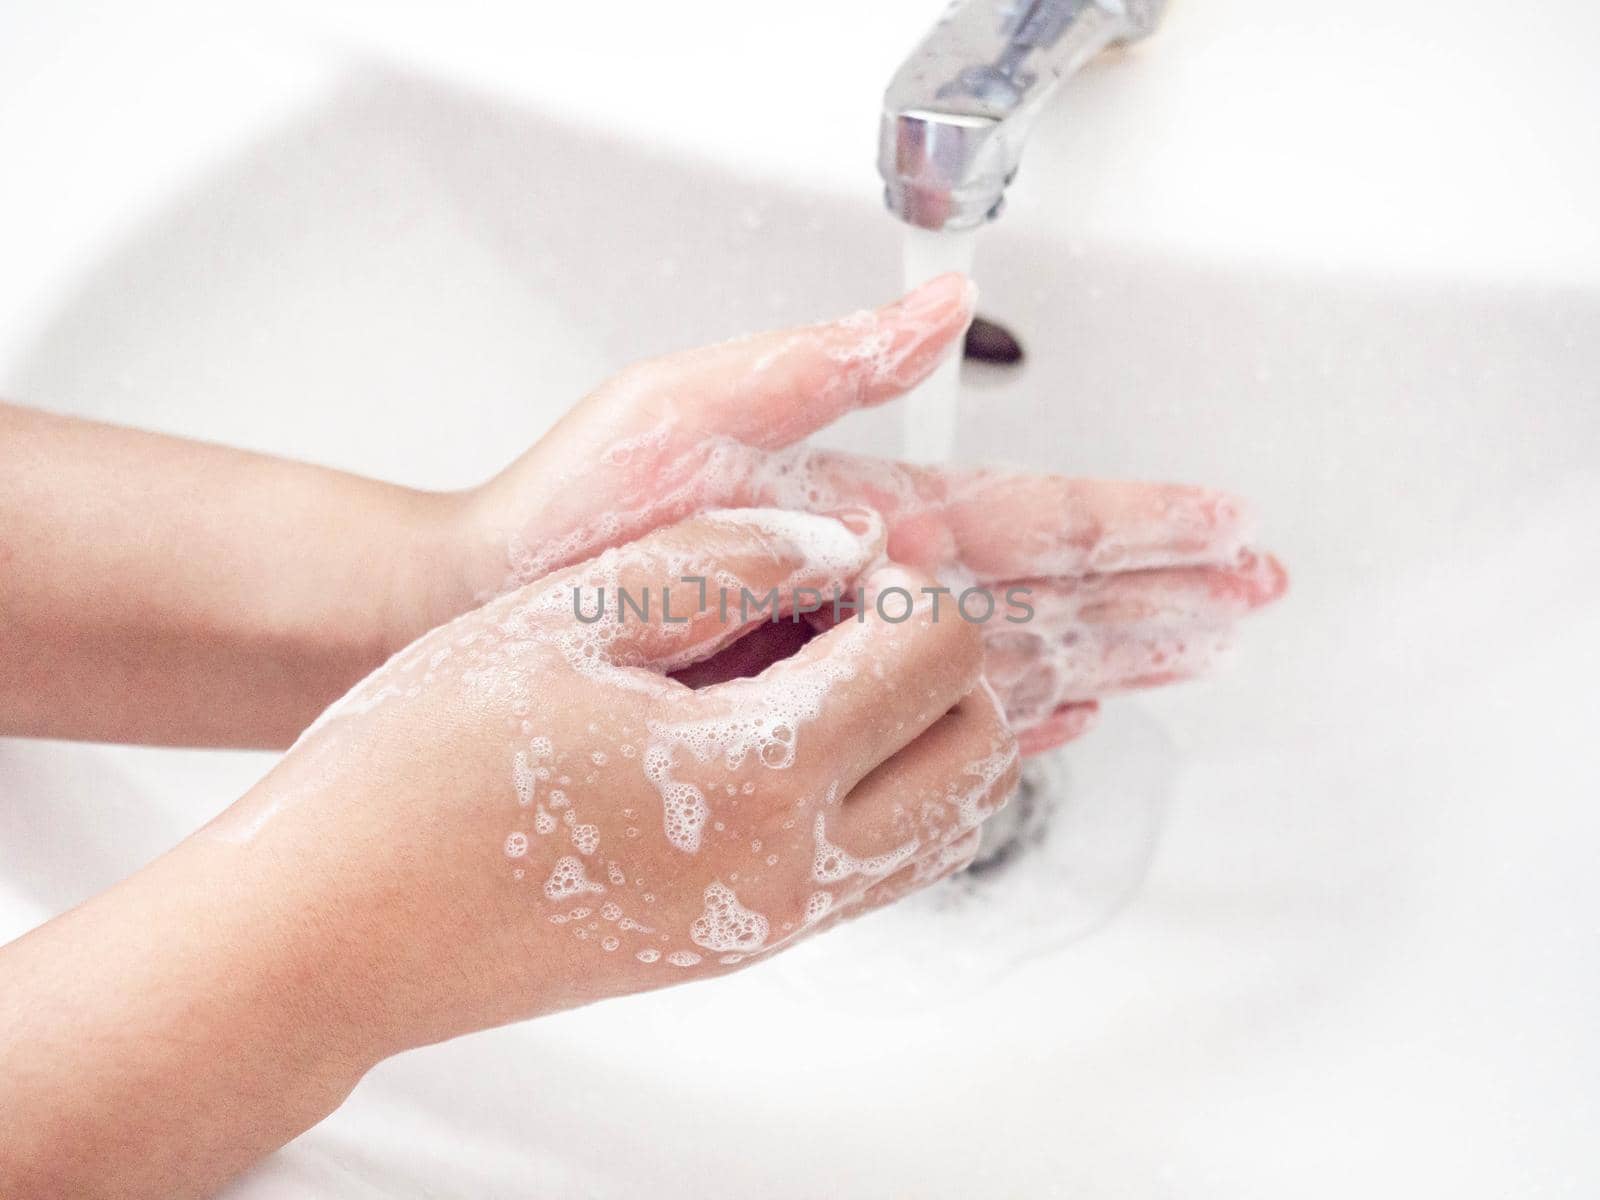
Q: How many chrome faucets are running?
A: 1